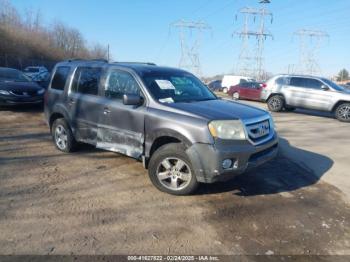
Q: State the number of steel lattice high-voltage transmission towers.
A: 3